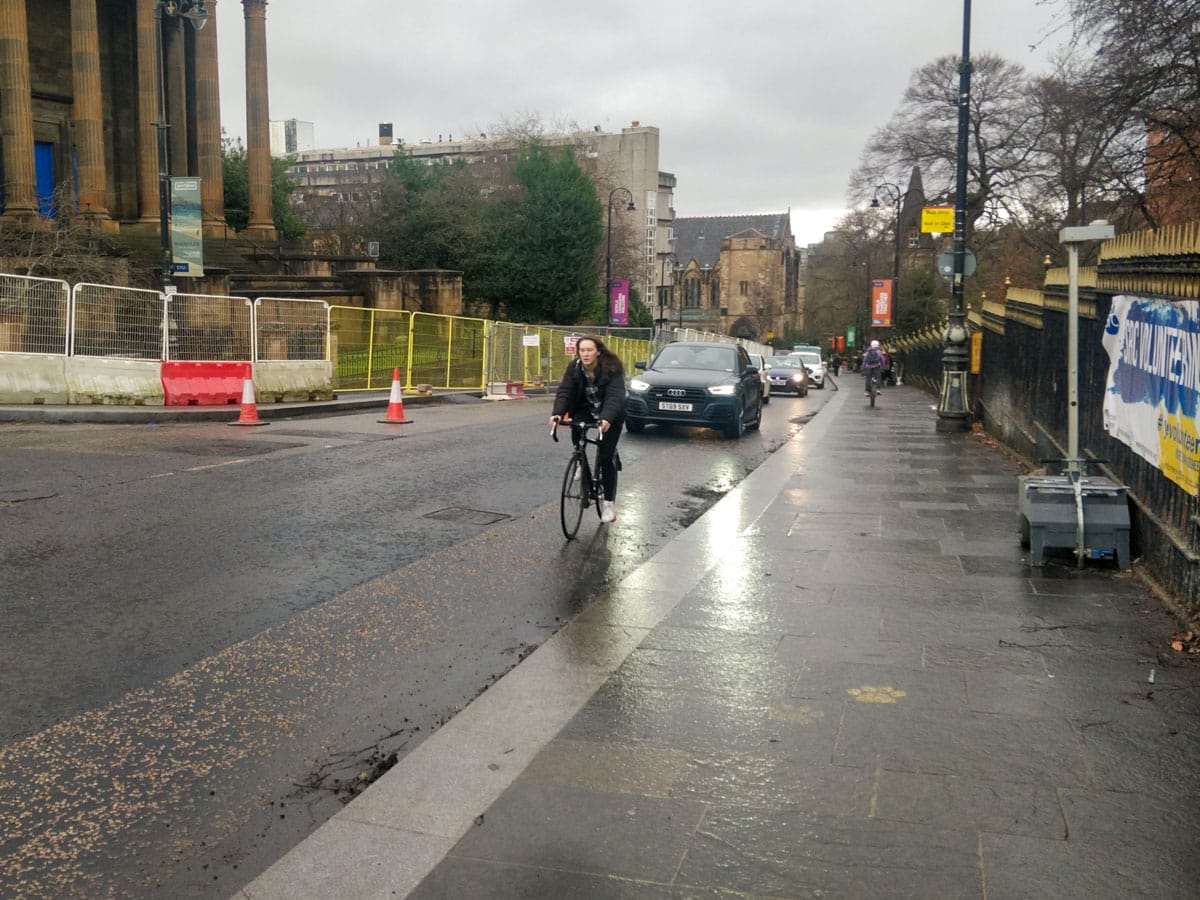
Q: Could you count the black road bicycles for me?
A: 1